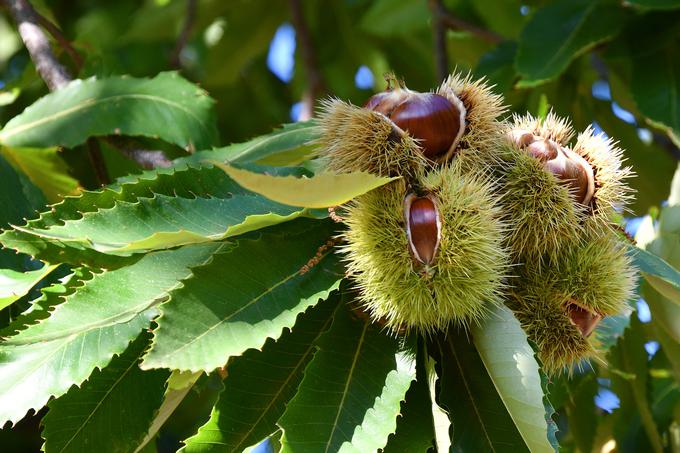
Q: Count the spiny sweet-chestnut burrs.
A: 4